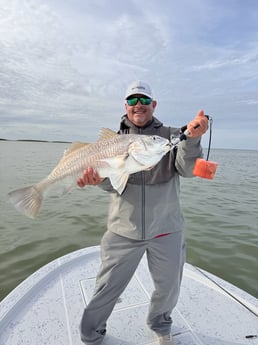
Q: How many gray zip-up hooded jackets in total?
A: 1